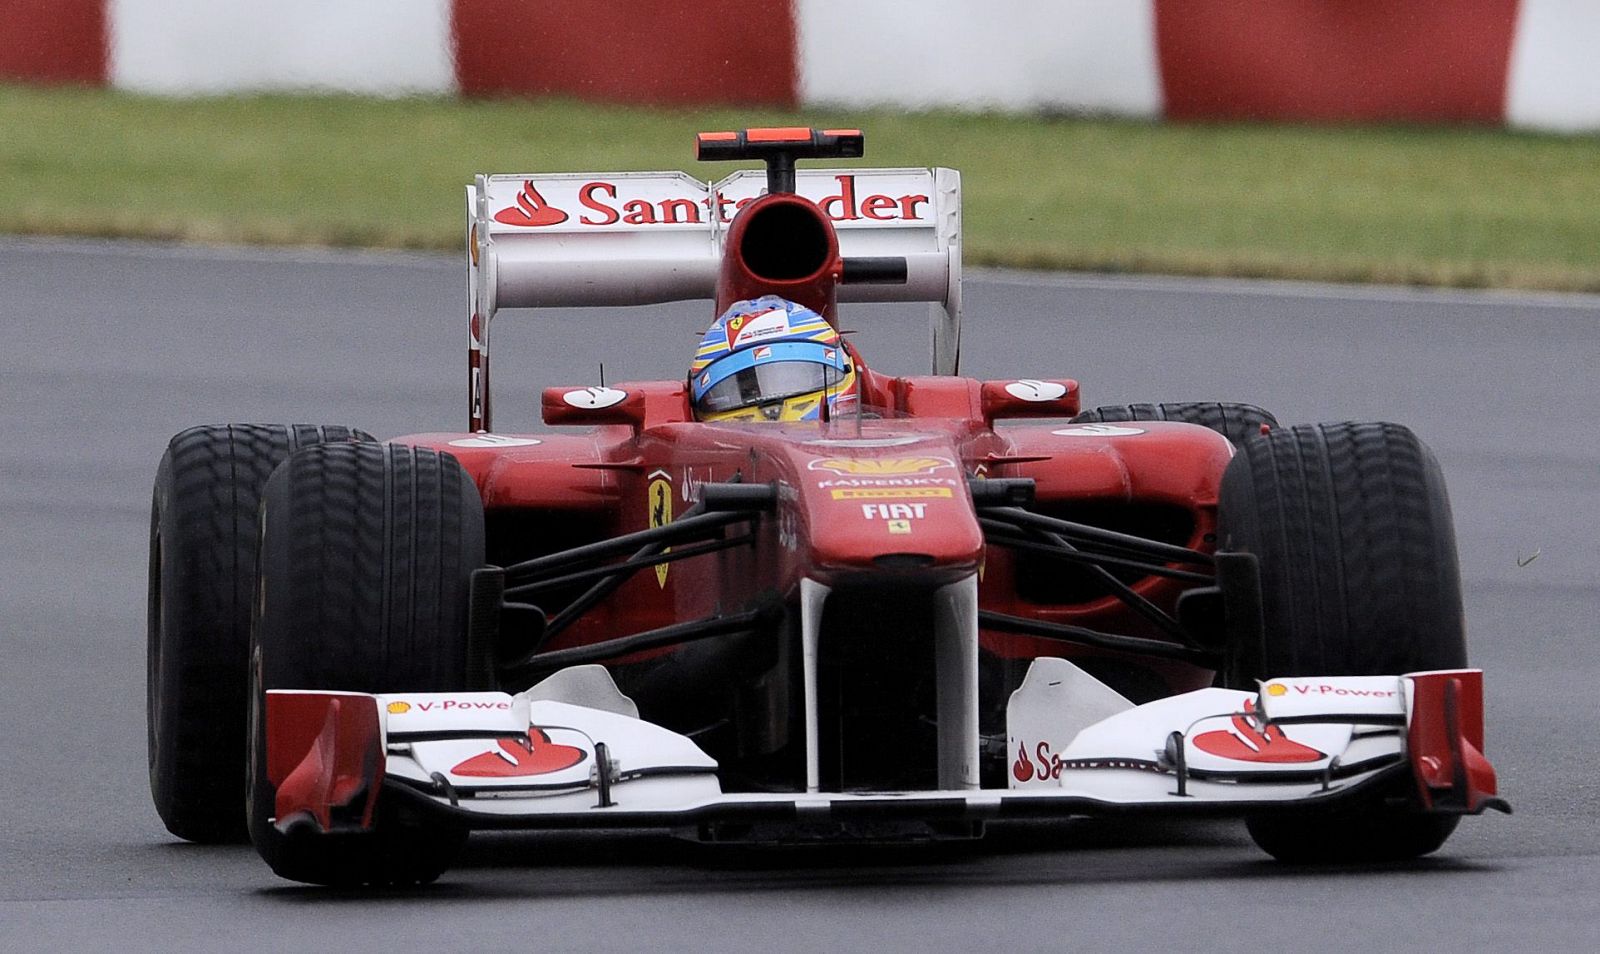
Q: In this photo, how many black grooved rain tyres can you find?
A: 4